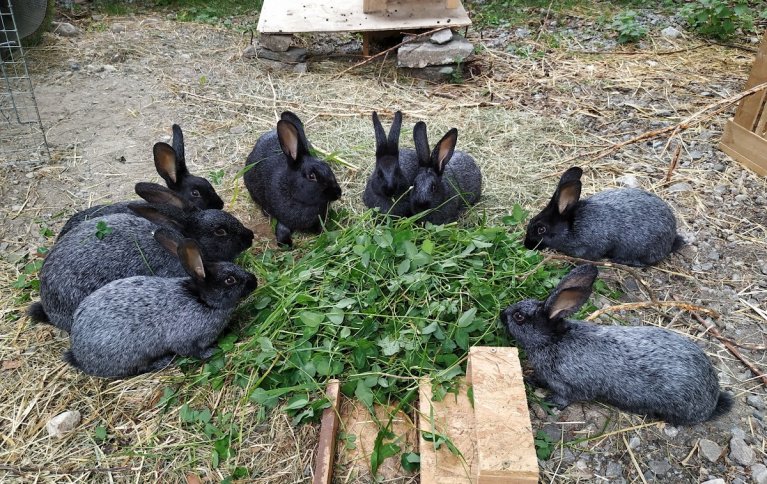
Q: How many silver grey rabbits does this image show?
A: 8